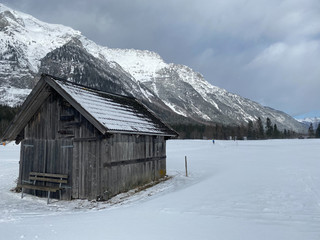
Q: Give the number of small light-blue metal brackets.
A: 4